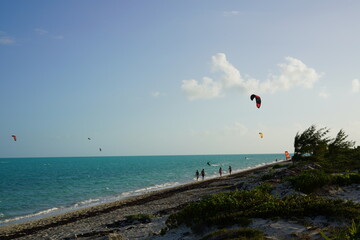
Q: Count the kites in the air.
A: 5